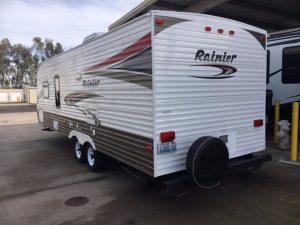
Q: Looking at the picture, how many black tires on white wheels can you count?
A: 2